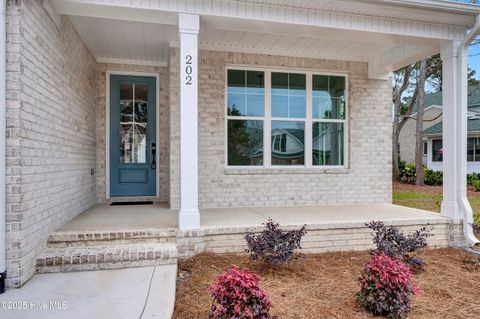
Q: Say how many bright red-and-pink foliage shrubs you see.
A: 2